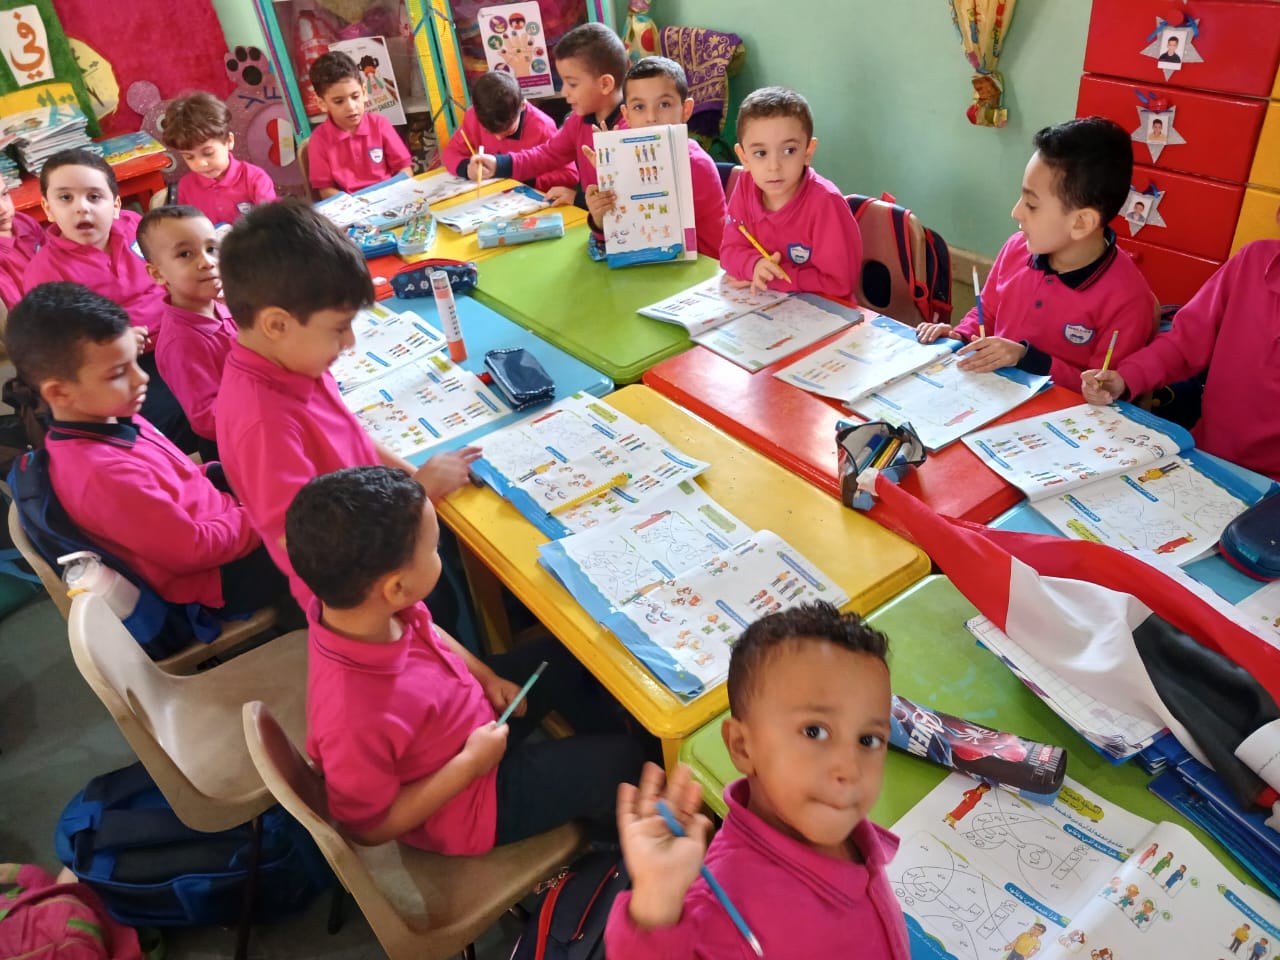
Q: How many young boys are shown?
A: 15